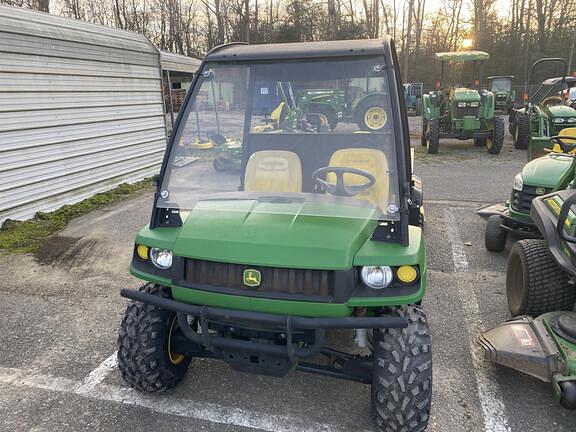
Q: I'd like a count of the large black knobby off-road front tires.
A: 2